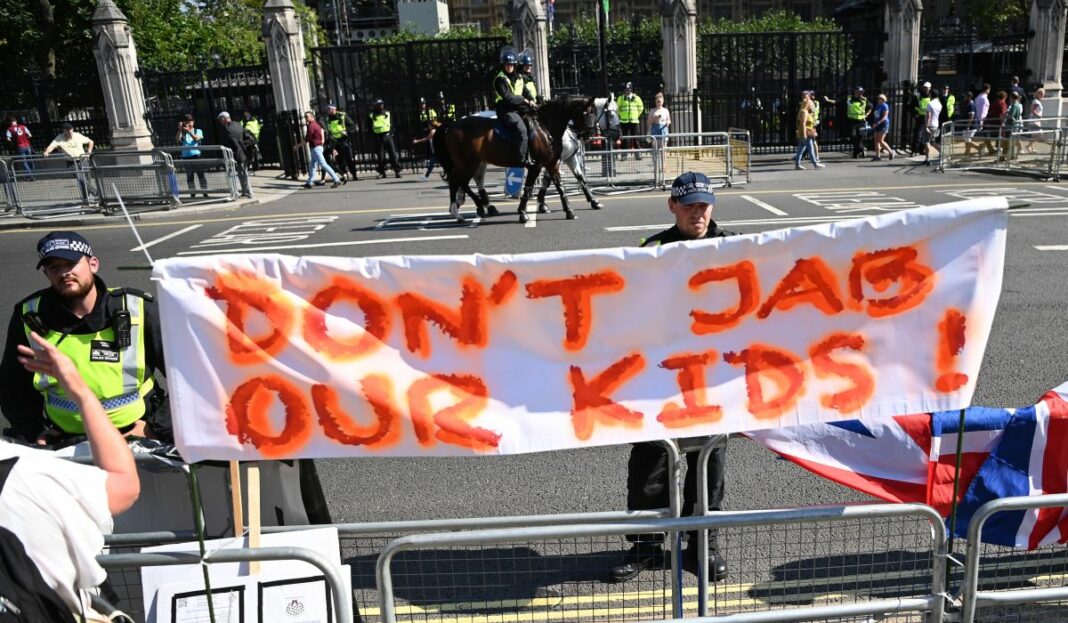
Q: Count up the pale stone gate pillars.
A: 6